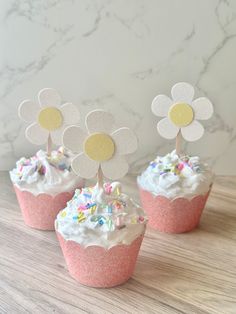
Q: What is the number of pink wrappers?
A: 3